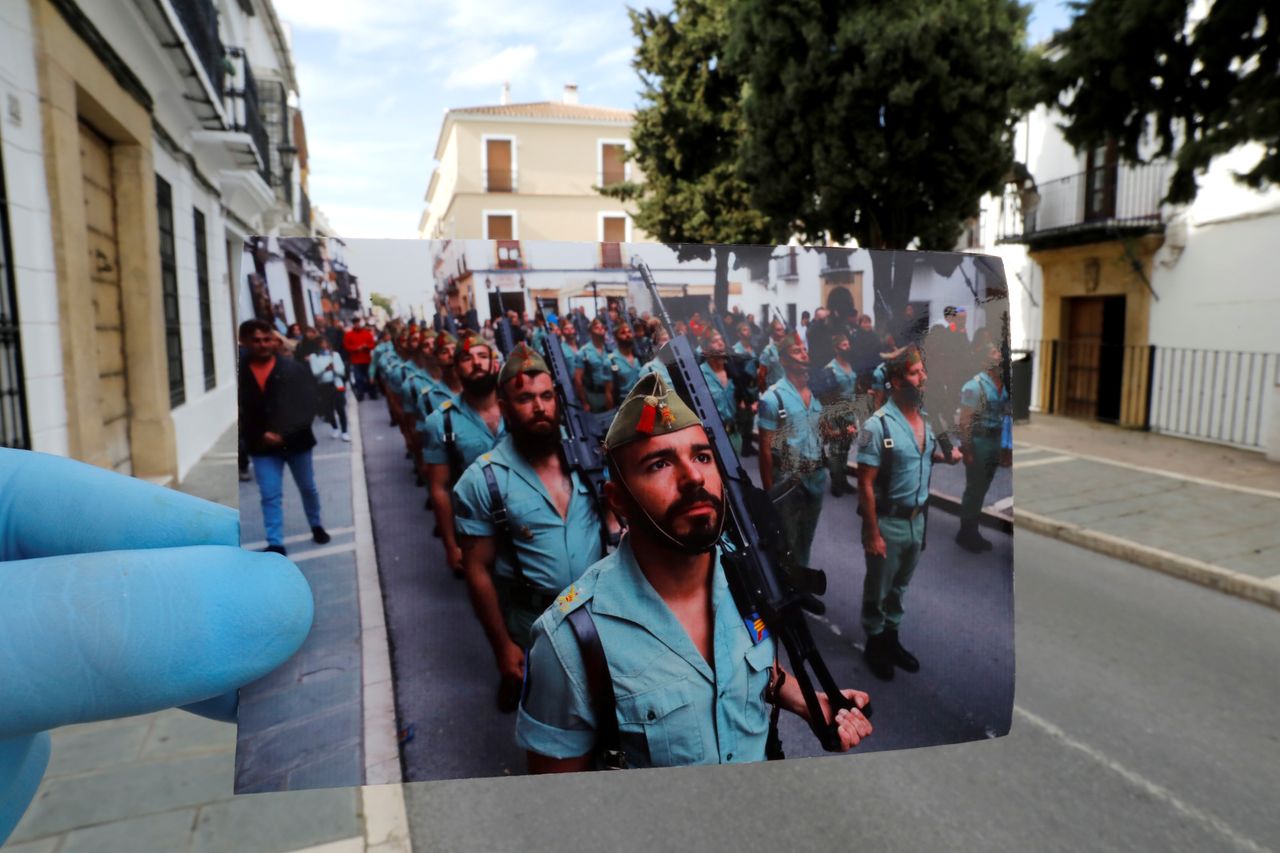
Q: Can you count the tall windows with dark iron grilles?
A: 3